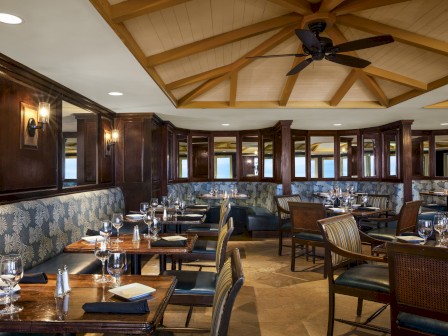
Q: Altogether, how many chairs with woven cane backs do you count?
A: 3